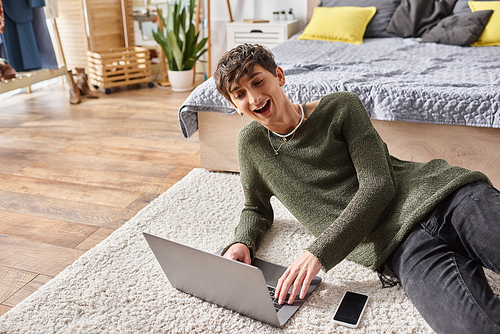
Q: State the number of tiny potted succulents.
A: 3